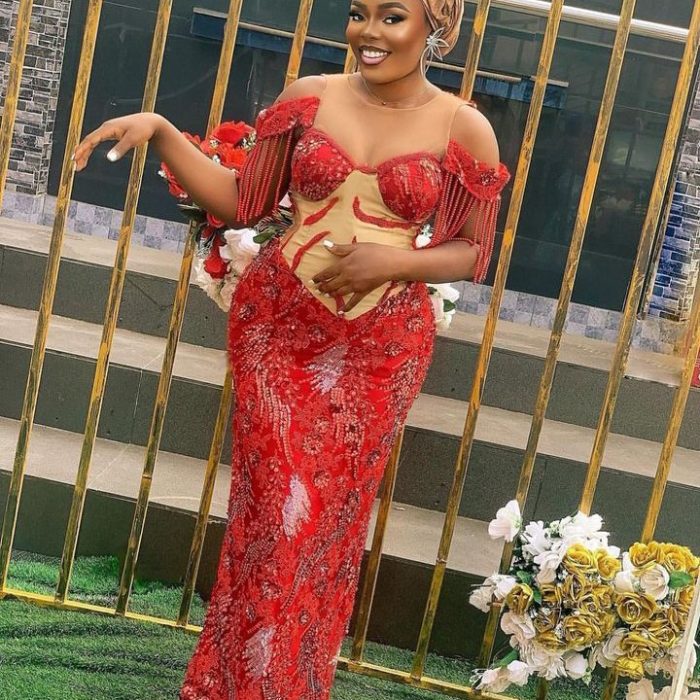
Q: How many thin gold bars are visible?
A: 11